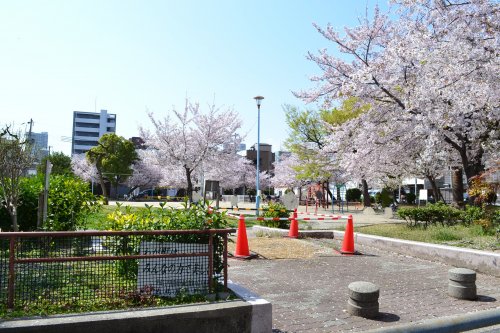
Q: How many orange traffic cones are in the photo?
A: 3